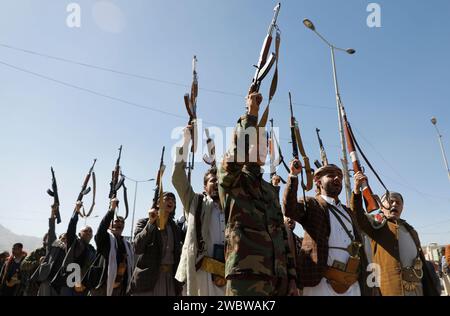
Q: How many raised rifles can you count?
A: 11